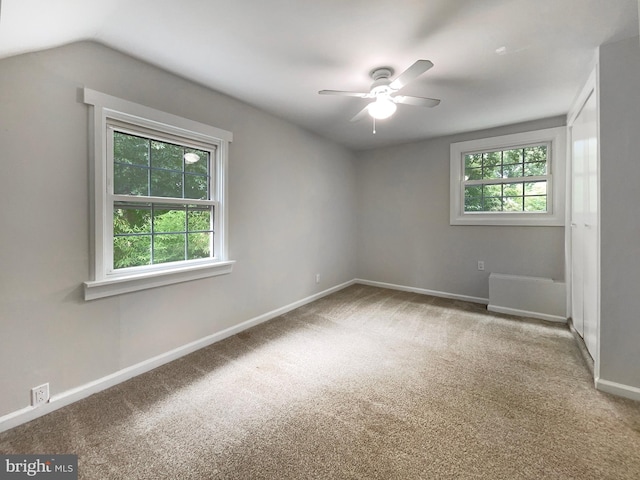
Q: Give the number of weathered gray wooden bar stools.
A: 0